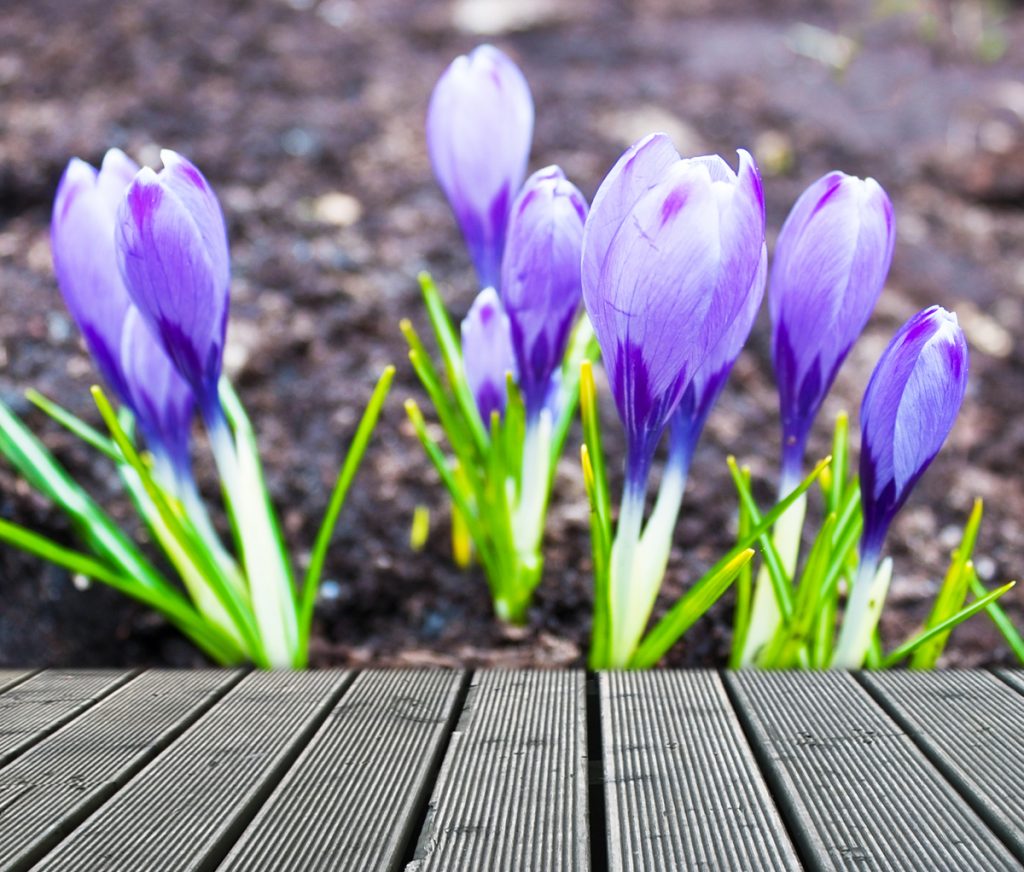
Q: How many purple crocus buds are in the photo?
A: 10